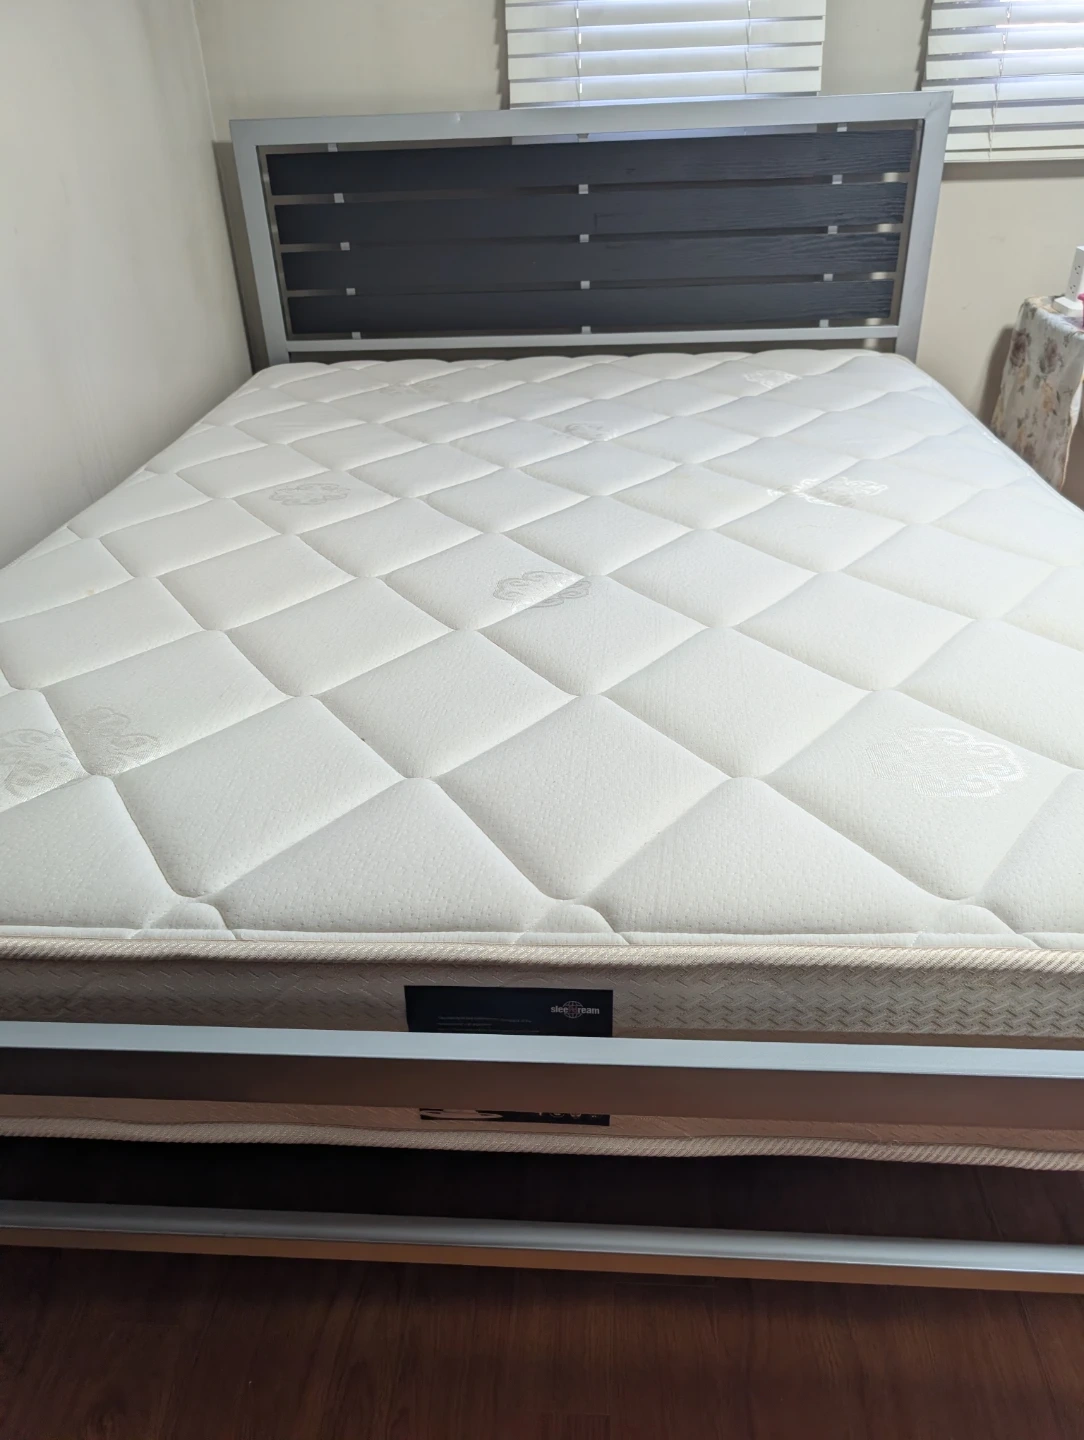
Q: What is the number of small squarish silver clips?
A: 15